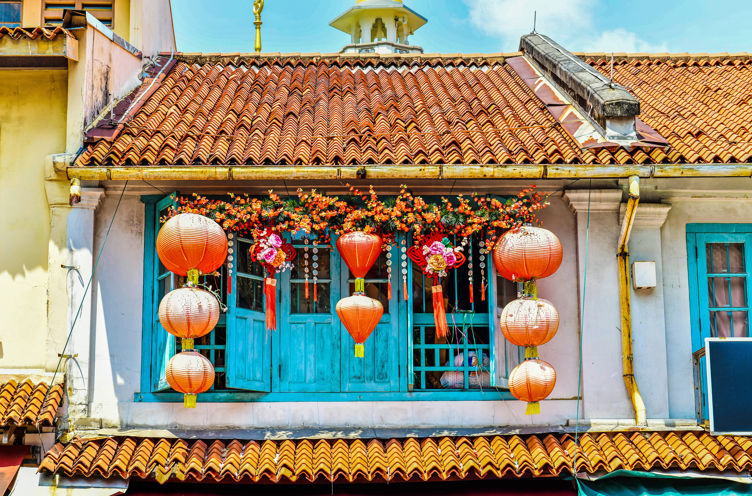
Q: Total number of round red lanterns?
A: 6